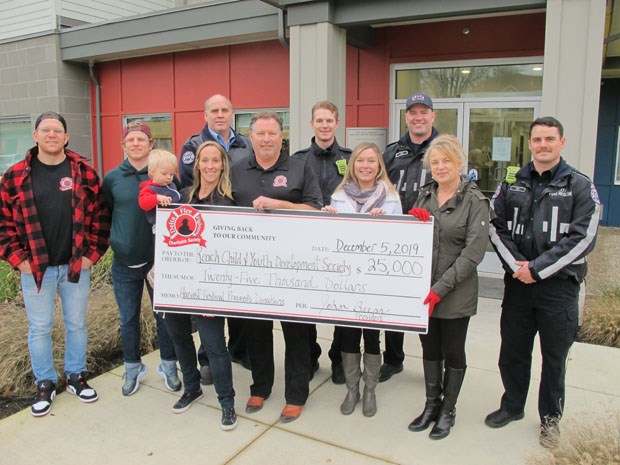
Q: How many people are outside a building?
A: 11